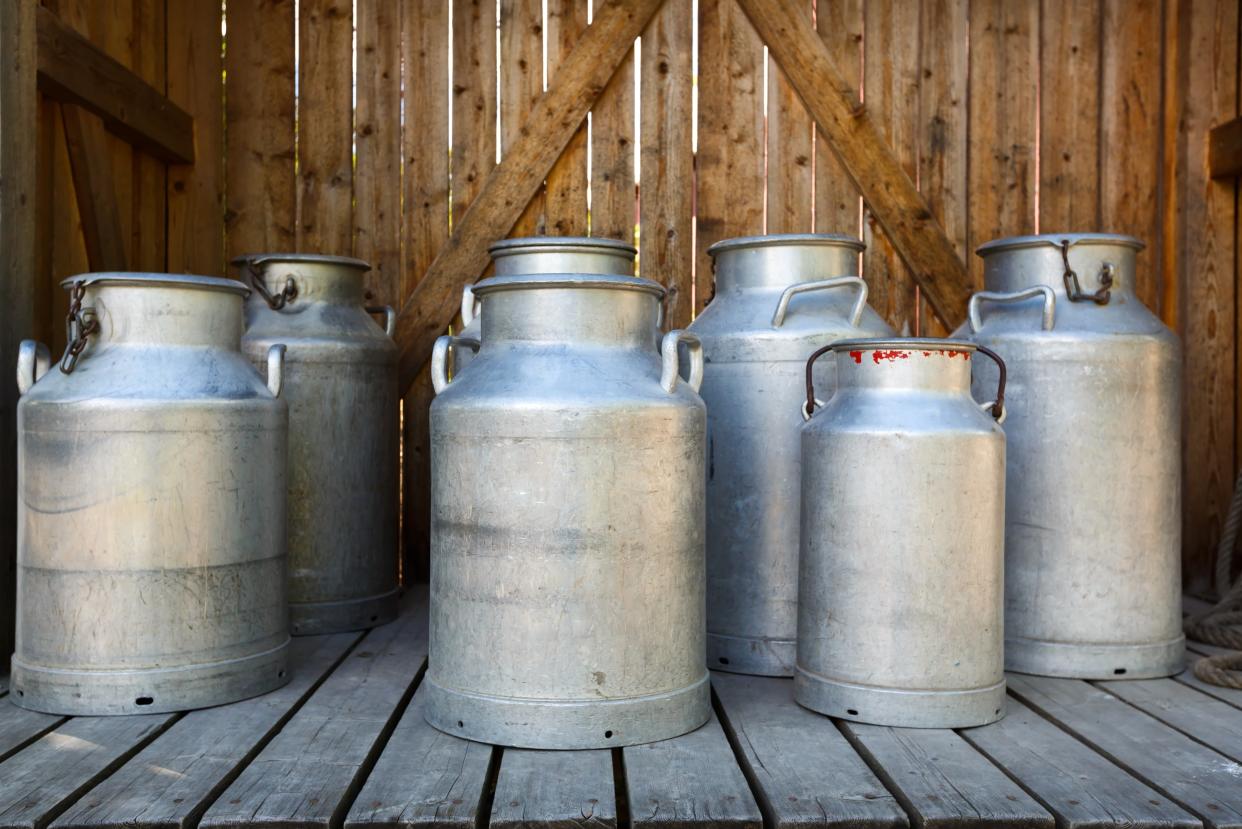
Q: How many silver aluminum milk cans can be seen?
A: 7